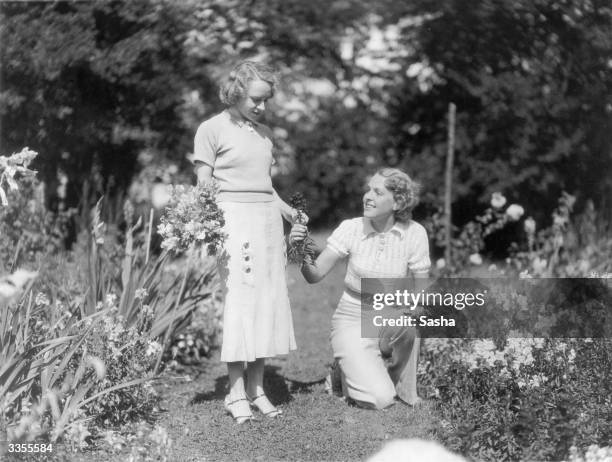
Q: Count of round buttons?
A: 3